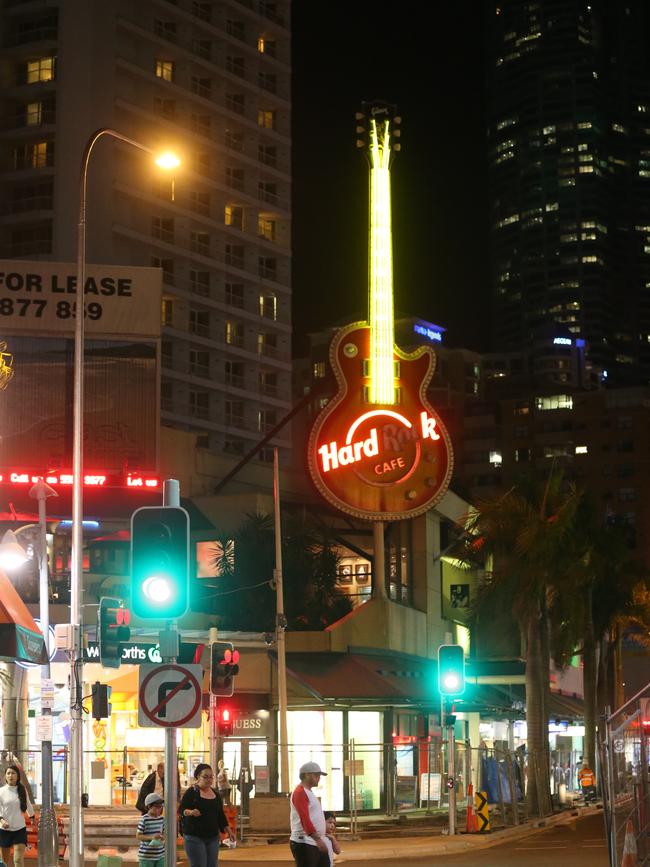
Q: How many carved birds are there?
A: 0